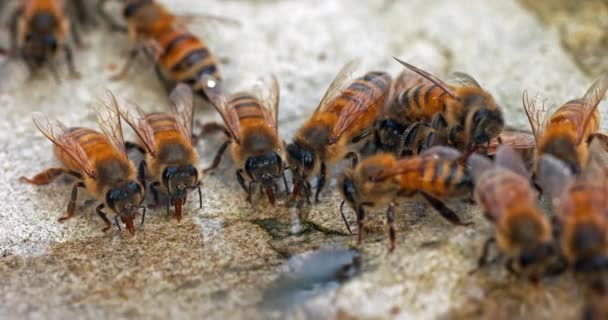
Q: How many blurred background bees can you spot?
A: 2